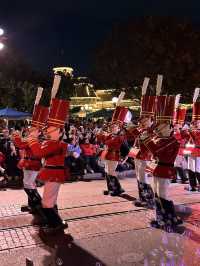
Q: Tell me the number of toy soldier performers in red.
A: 7